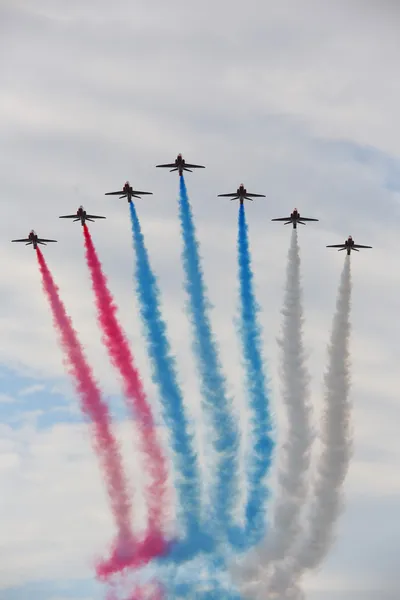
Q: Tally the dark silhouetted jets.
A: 7